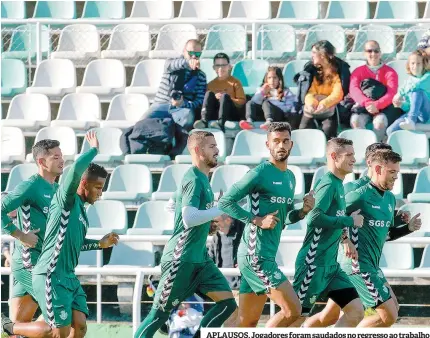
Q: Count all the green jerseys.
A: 7